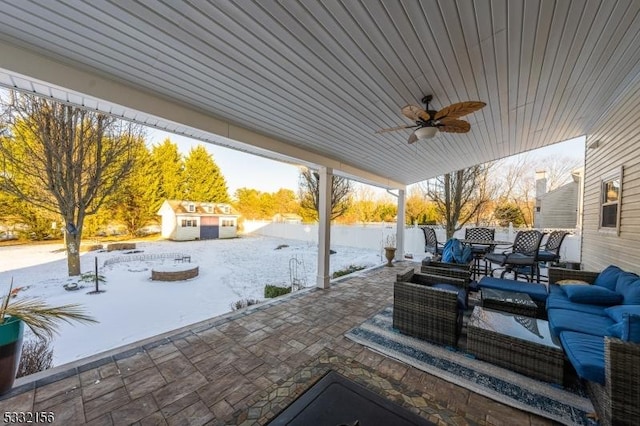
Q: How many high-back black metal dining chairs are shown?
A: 4